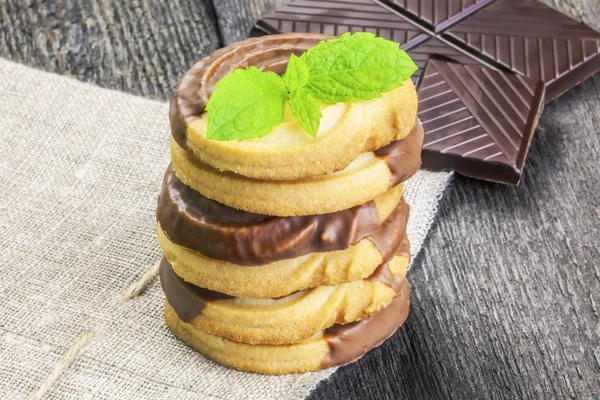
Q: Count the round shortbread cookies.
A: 6